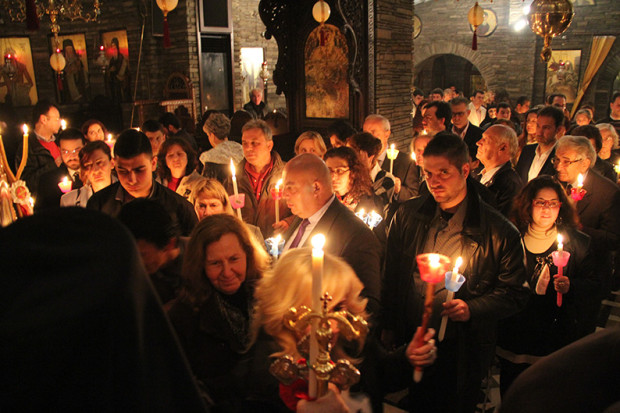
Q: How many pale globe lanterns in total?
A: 4